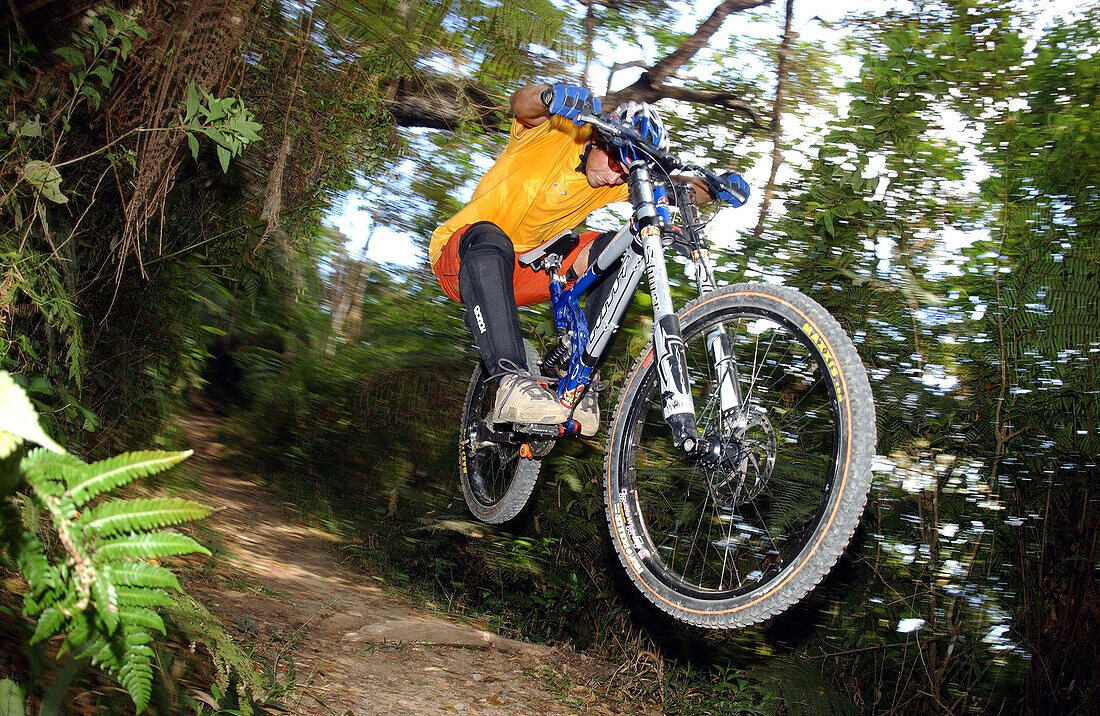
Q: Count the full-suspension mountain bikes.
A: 1